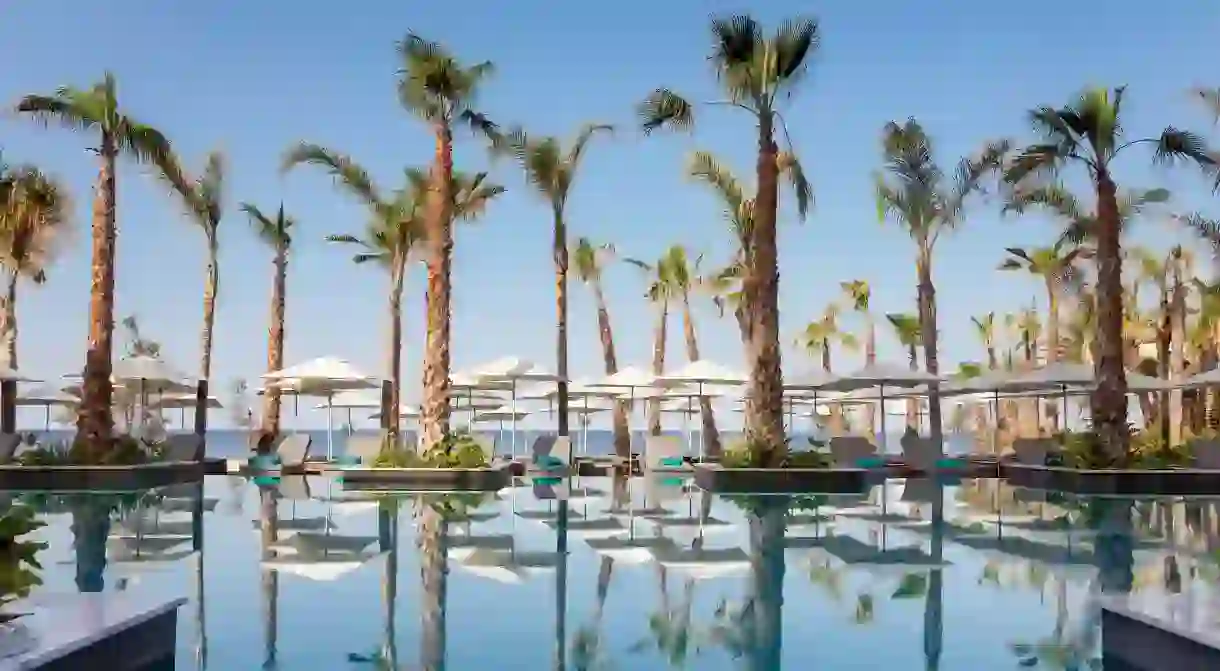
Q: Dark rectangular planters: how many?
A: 4